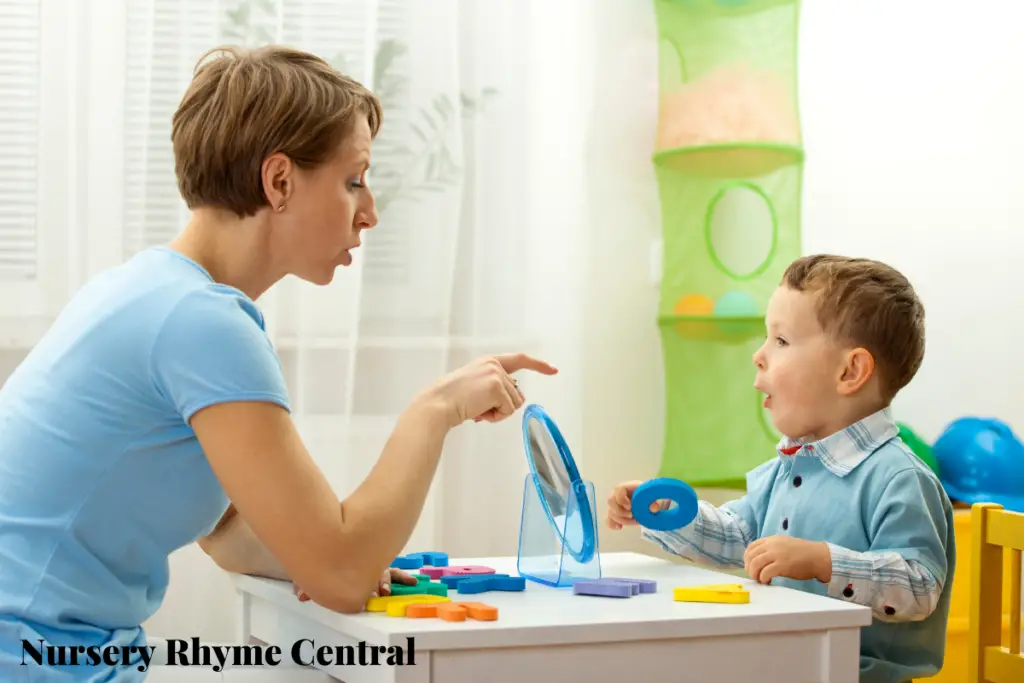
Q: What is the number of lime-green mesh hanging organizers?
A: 1